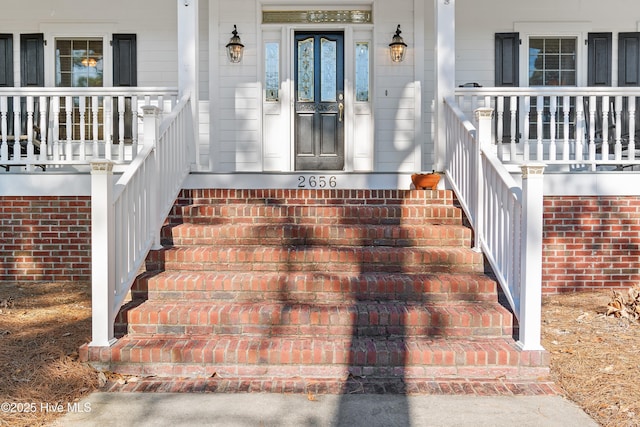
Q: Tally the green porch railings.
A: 0